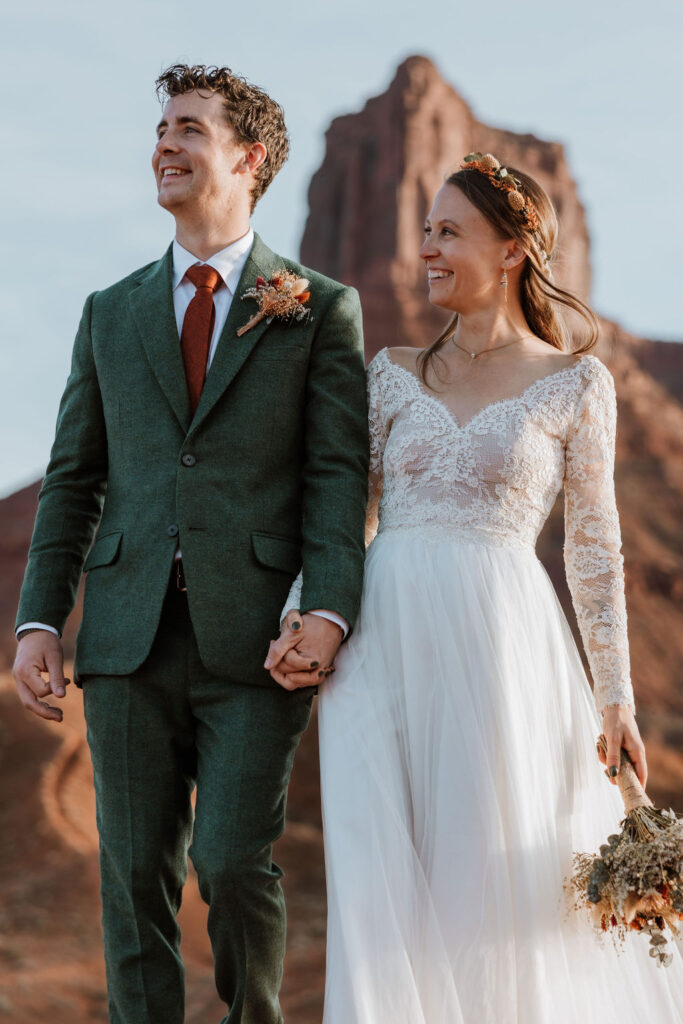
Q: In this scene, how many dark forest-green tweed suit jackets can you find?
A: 1